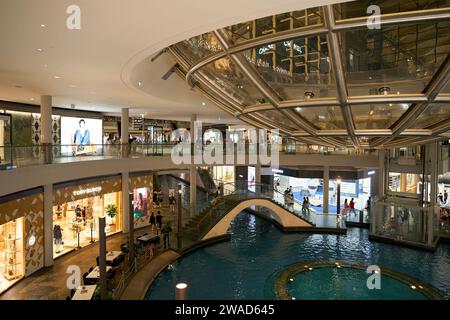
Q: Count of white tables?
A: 3